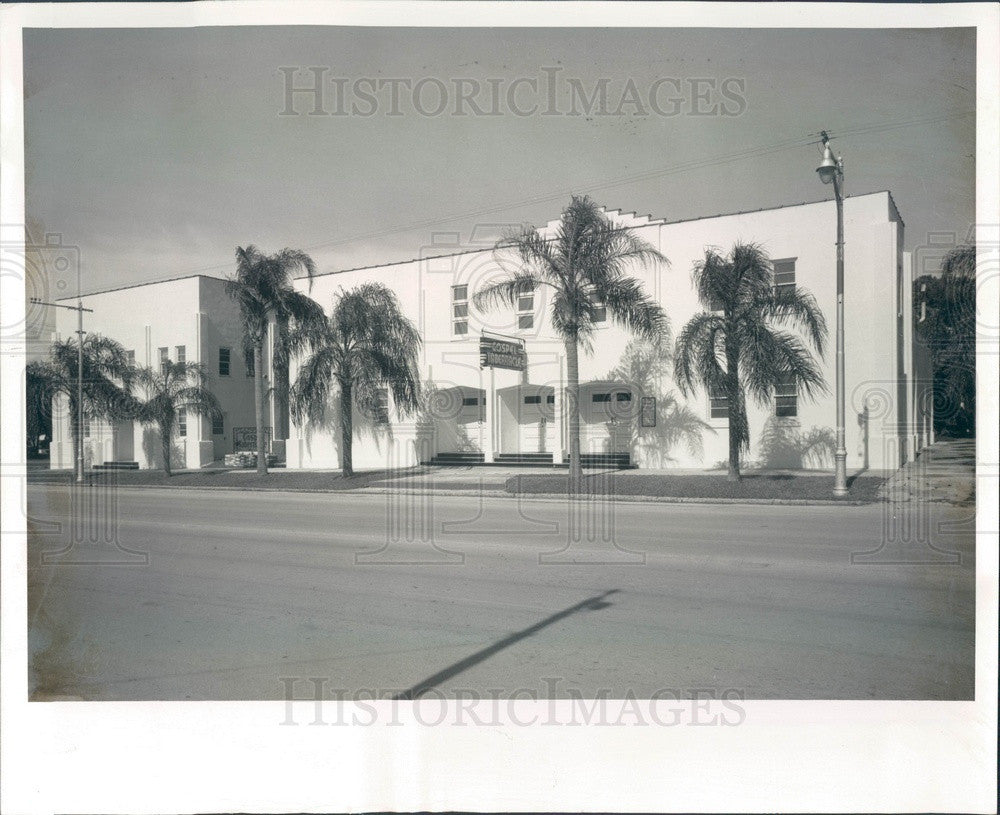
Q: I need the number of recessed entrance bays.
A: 3